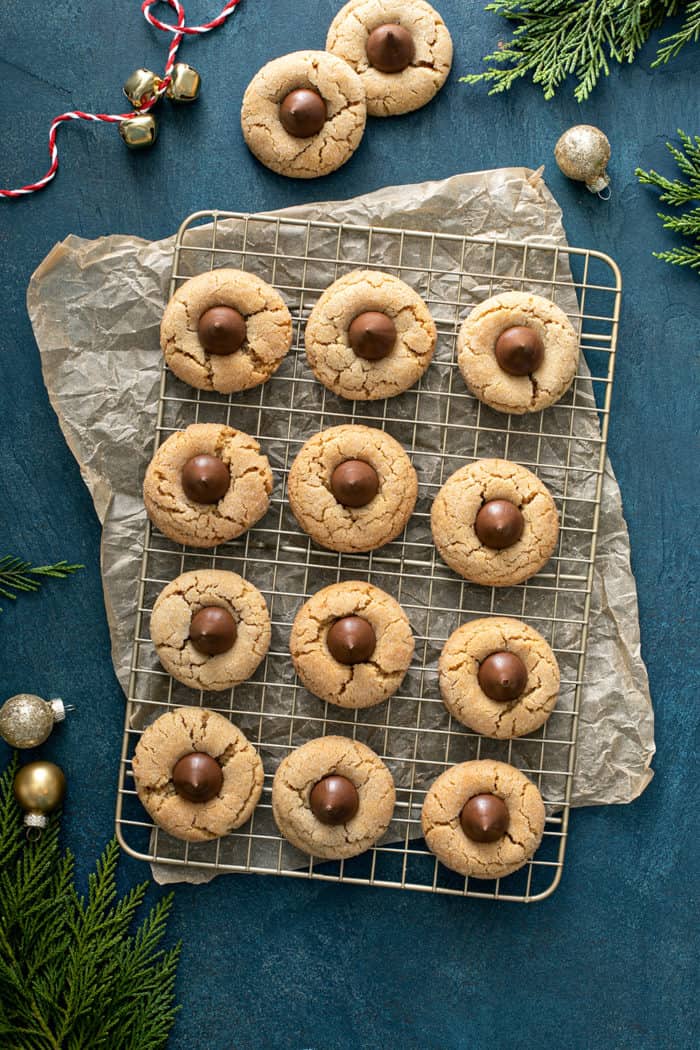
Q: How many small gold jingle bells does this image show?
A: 3